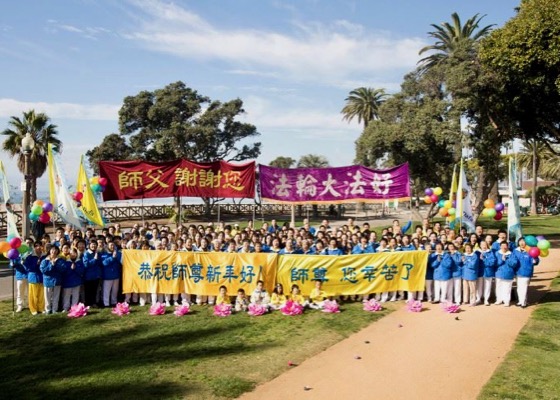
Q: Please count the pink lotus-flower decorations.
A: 11